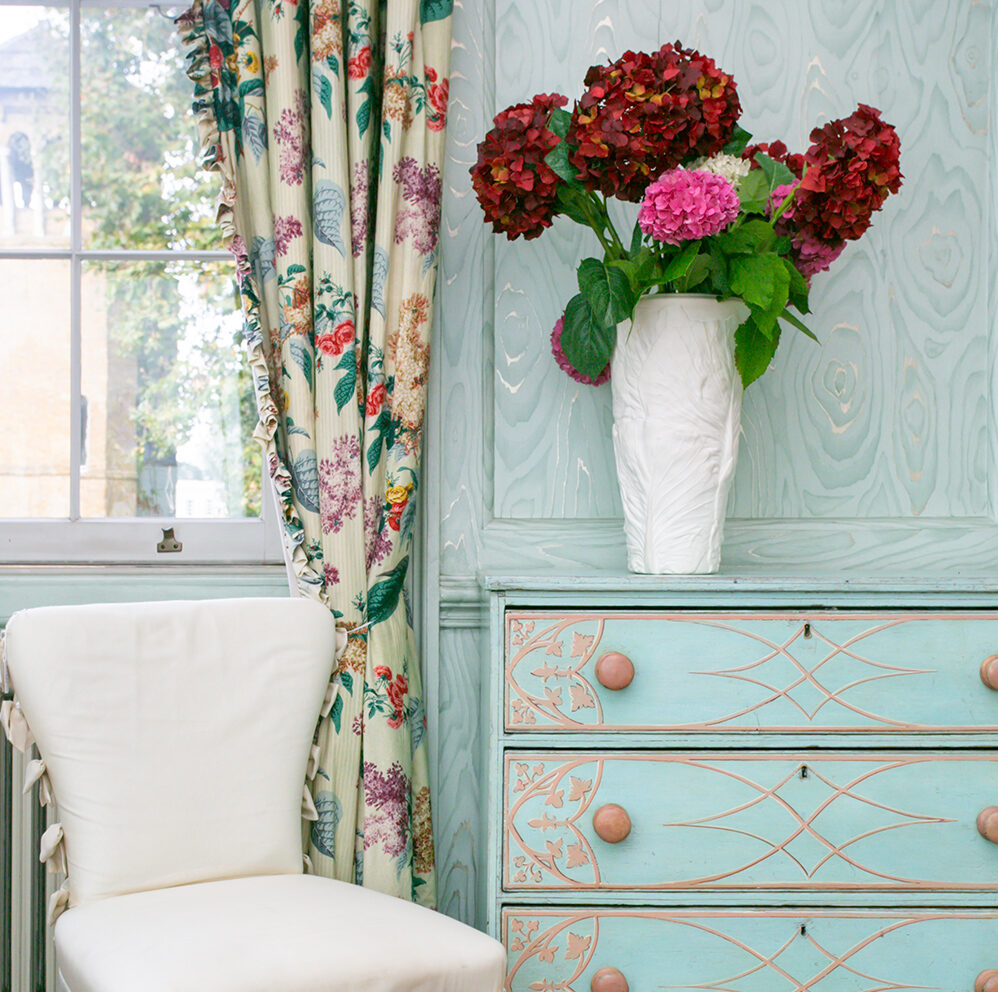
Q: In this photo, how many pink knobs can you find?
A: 6